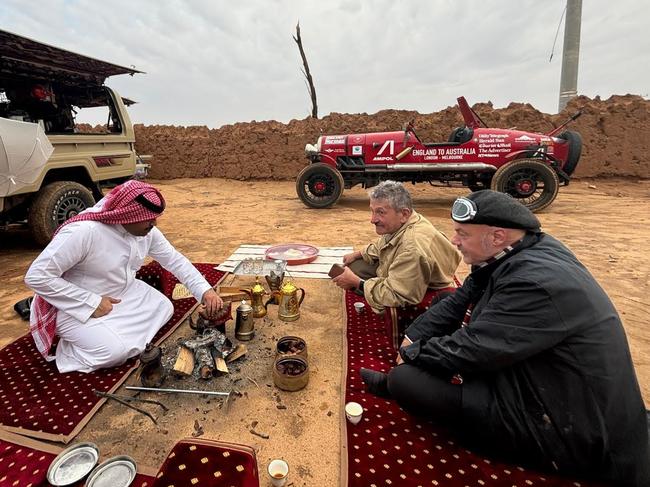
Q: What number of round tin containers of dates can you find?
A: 2